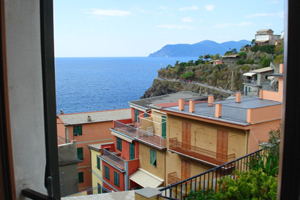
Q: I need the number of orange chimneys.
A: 5